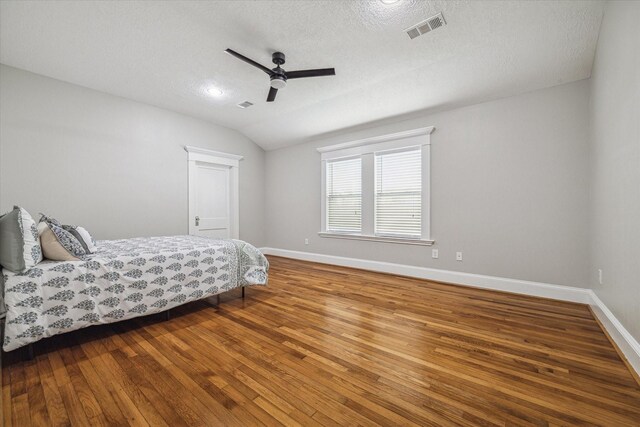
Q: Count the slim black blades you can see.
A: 3